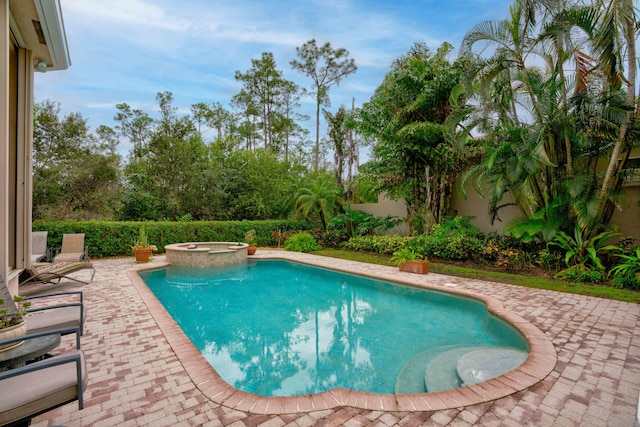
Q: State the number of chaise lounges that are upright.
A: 2